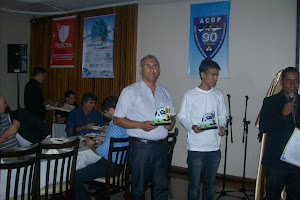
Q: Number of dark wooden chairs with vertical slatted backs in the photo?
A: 4